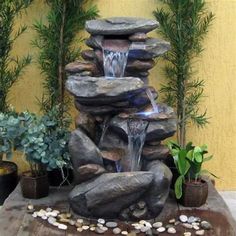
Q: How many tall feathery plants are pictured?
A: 3